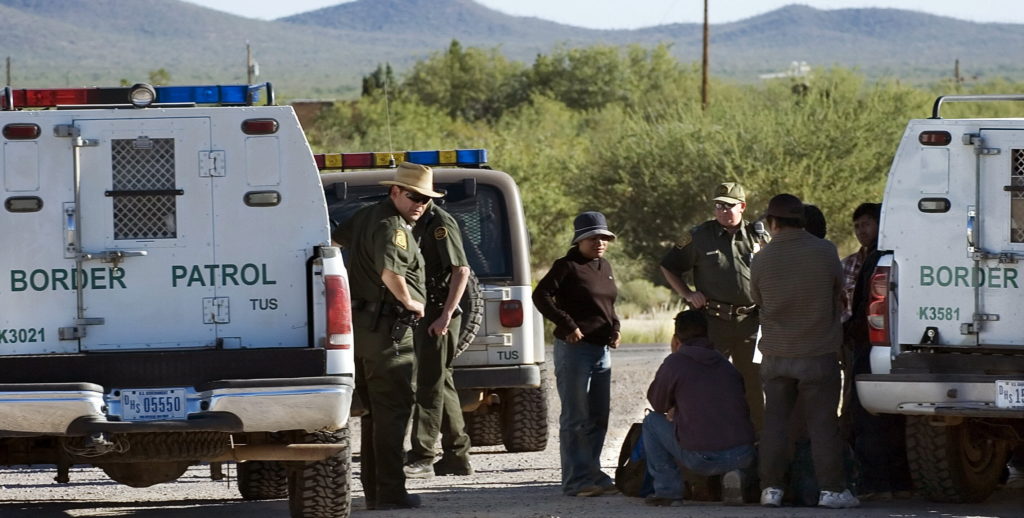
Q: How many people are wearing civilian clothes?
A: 5